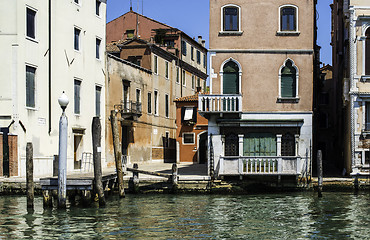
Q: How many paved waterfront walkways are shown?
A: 1